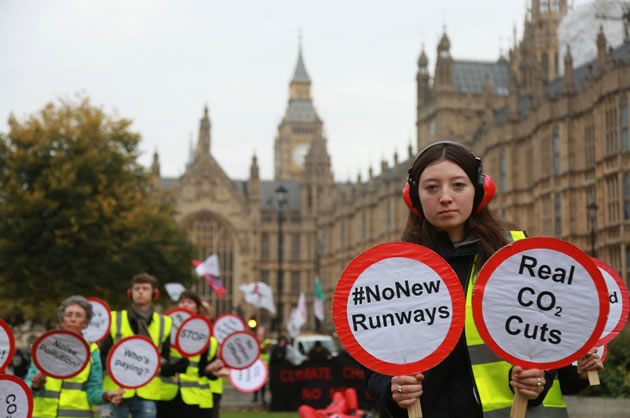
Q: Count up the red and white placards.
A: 14